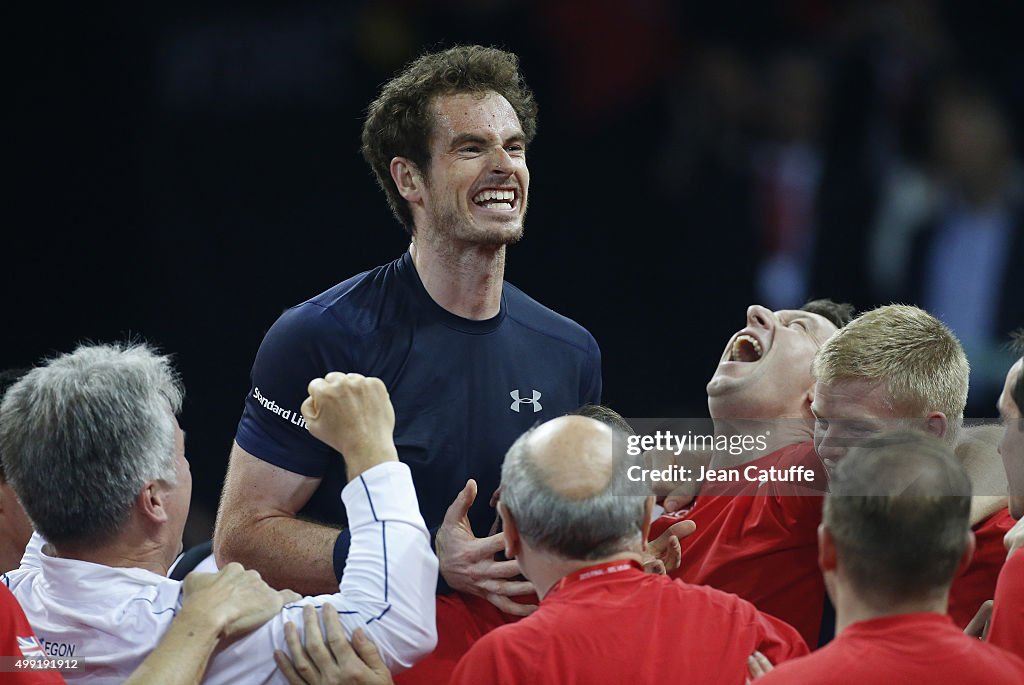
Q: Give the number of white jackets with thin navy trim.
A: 1